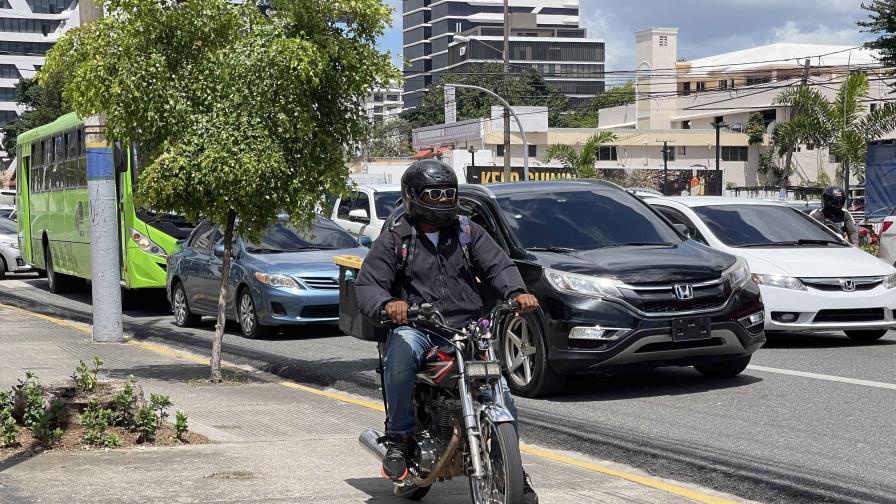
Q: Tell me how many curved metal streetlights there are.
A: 1